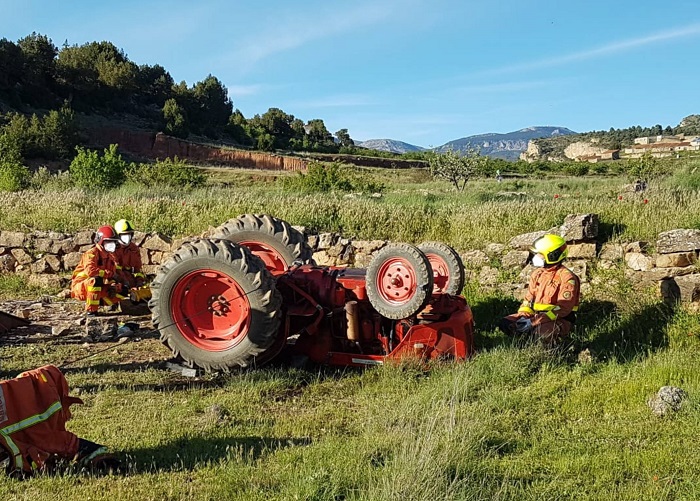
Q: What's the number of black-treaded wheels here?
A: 4